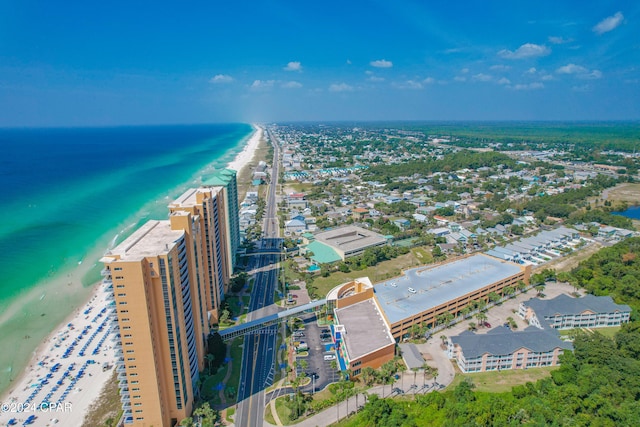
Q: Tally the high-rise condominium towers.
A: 3